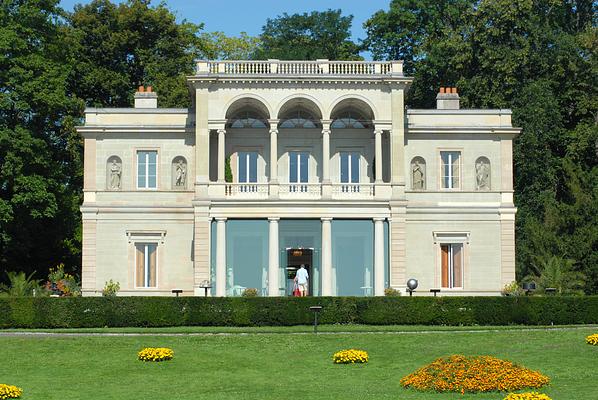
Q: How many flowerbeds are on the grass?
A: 6